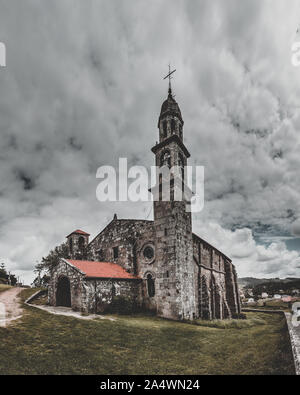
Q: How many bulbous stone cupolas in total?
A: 1